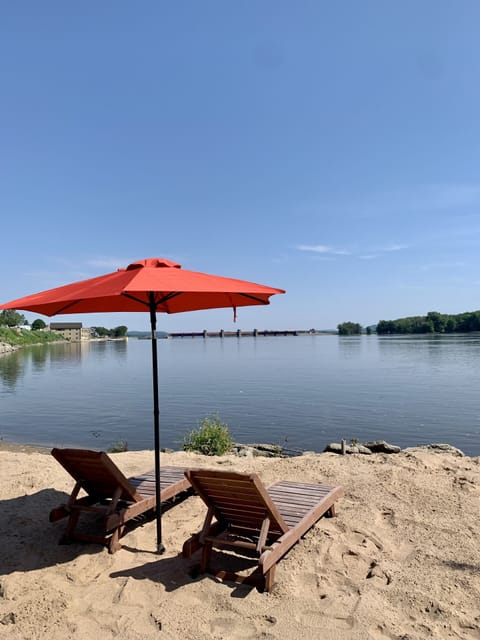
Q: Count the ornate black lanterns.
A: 0